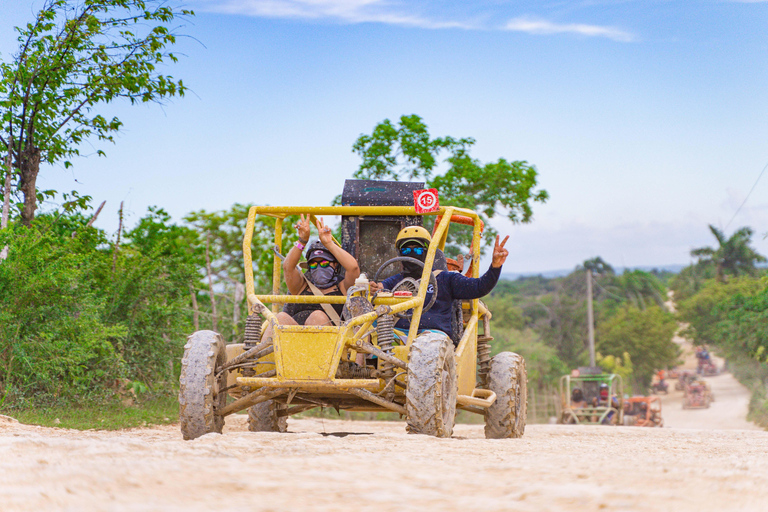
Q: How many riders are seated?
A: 2